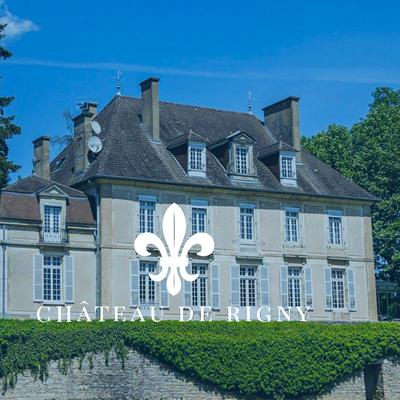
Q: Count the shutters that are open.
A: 12